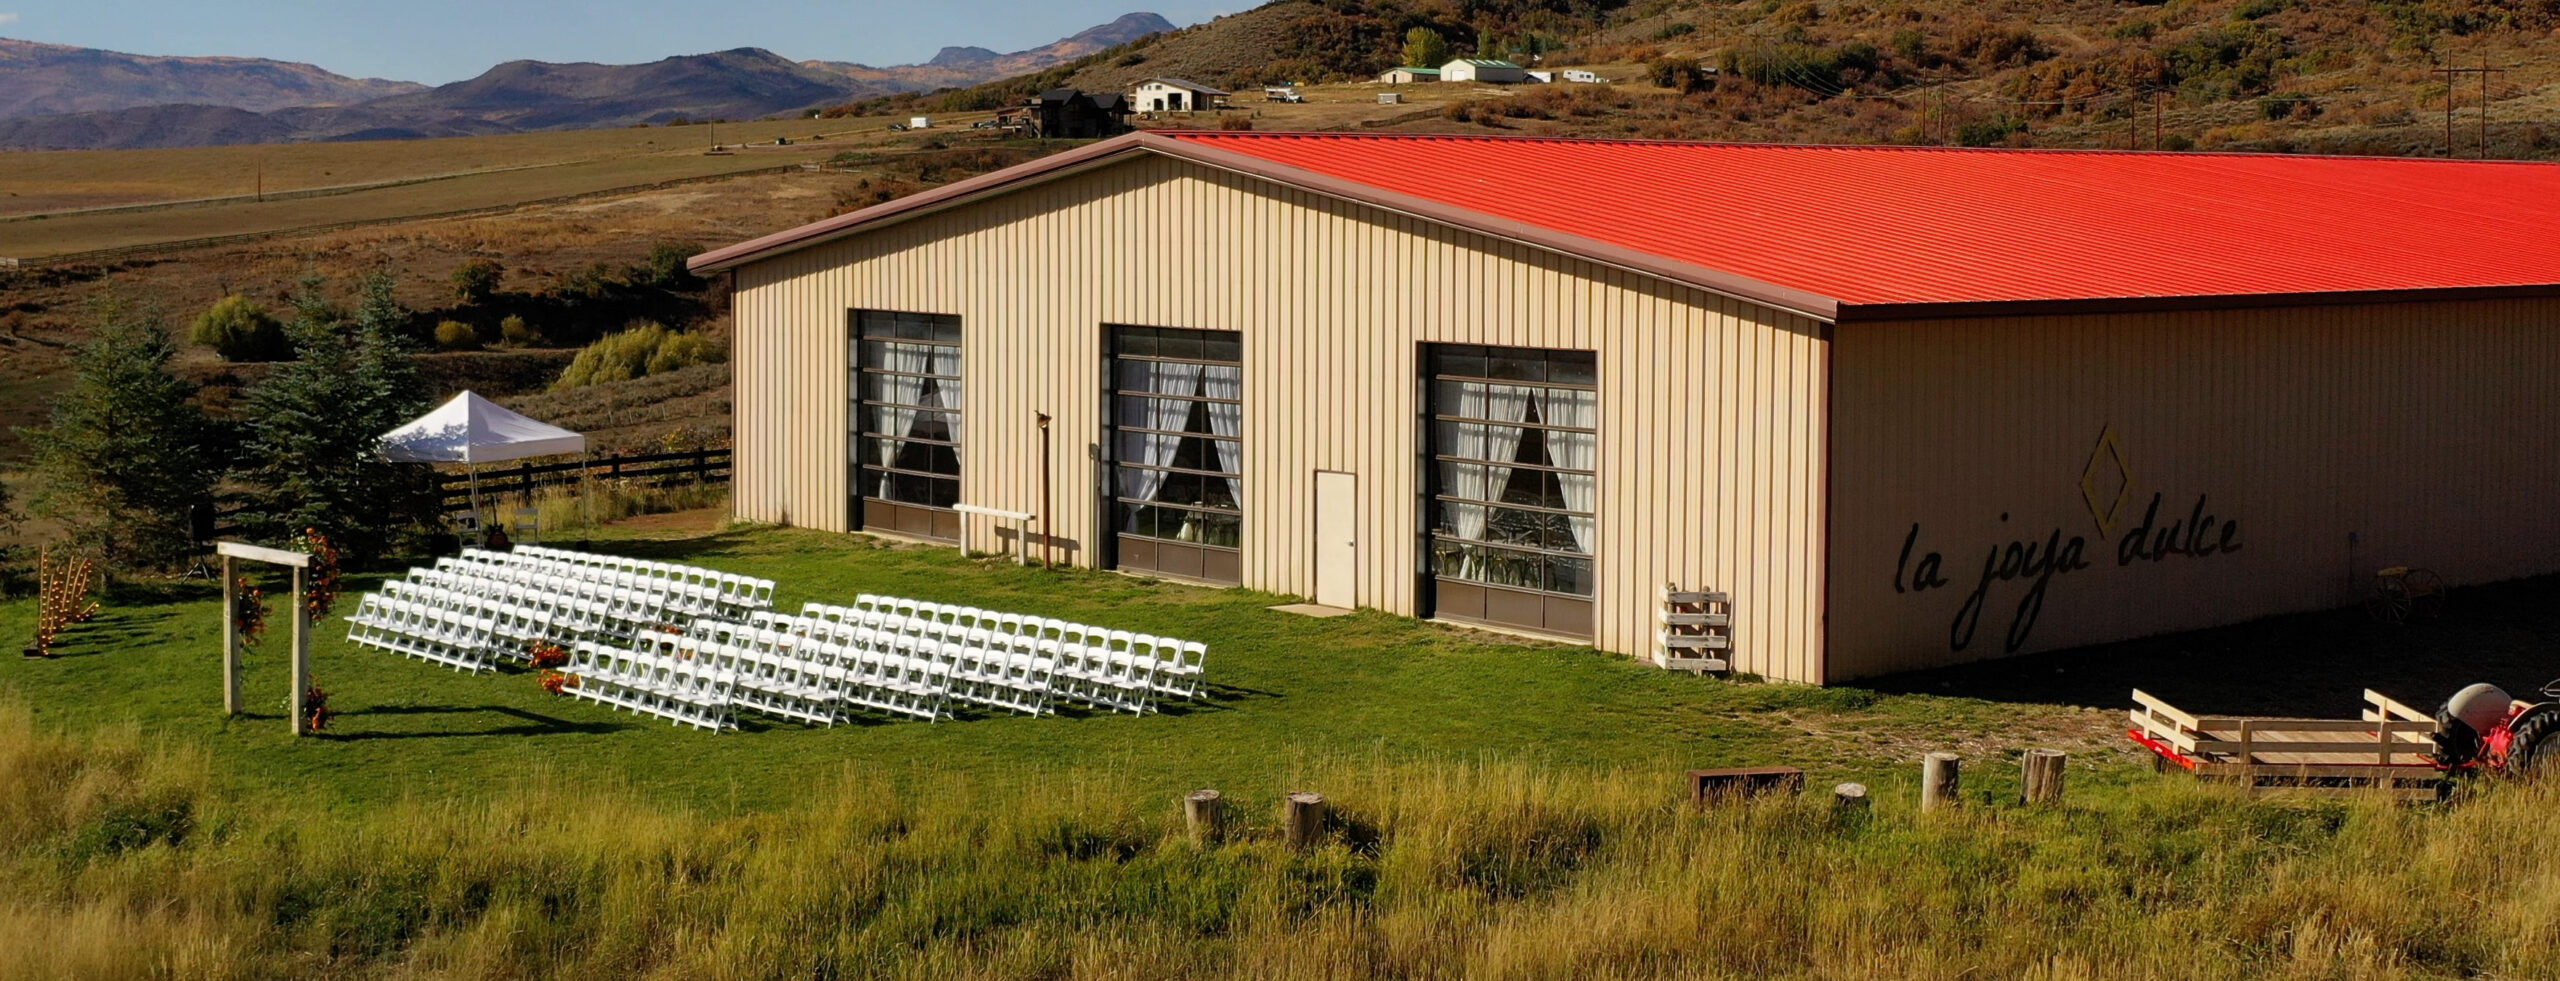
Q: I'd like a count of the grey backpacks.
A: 0